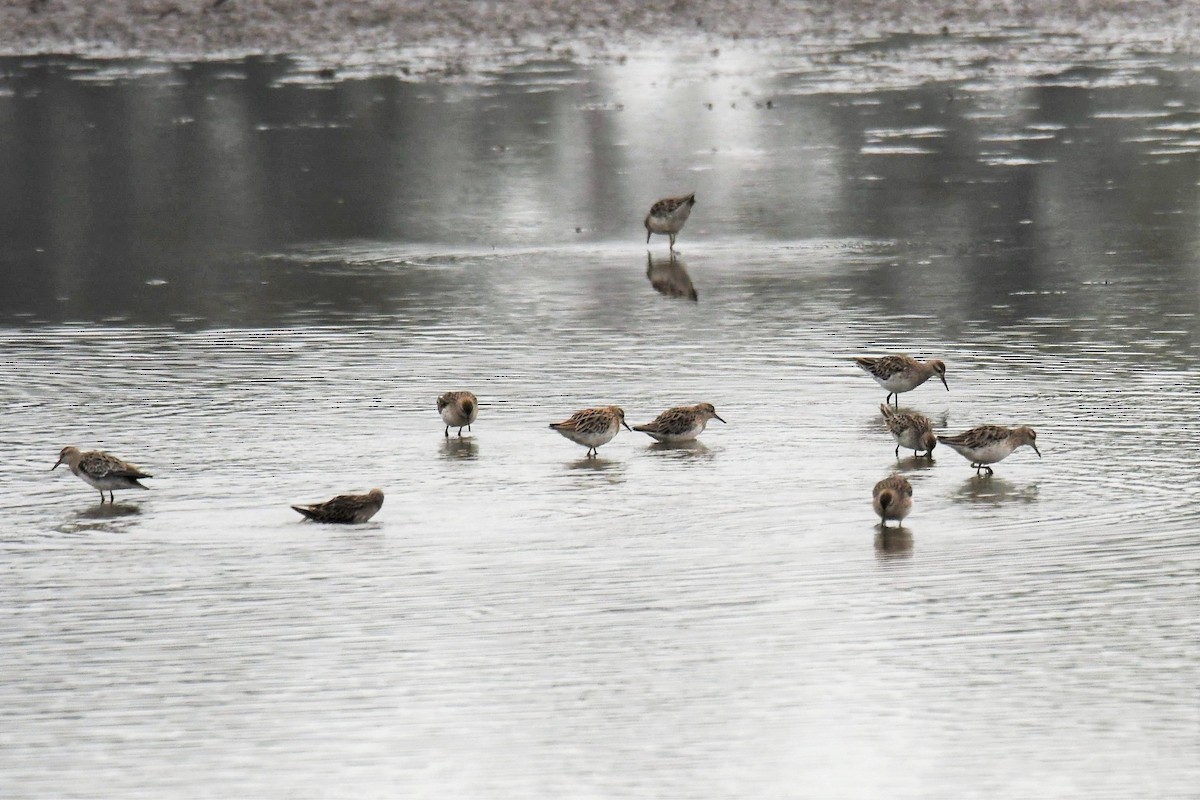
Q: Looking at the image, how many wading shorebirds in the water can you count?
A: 10